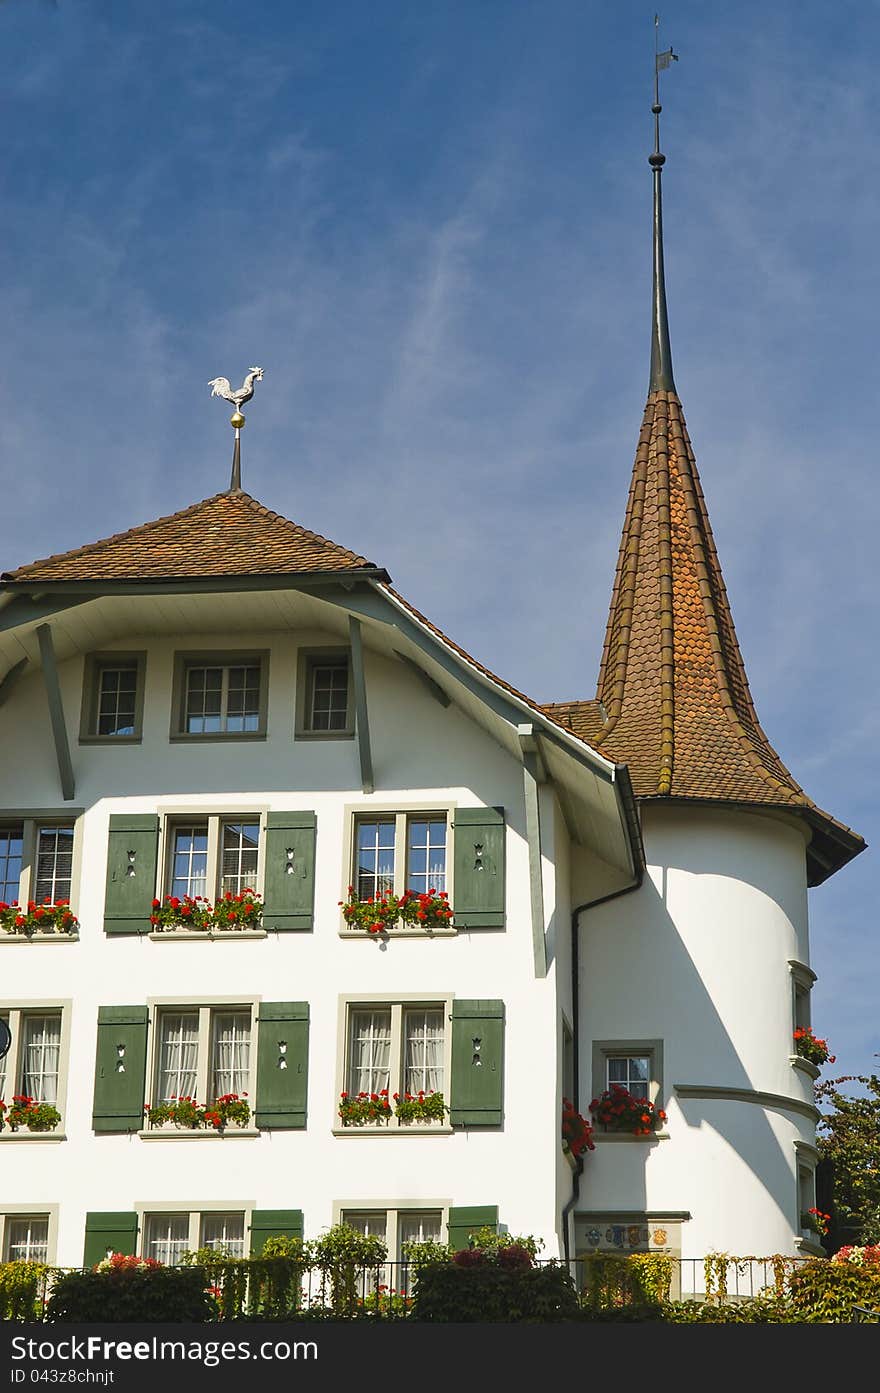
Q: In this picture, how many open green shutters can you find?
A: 9